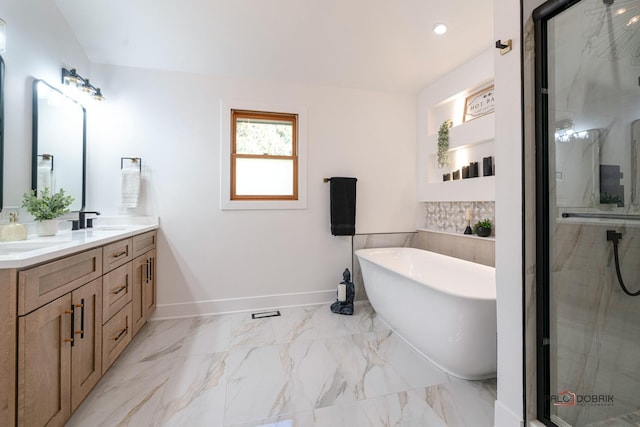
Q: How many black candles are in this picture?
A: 5